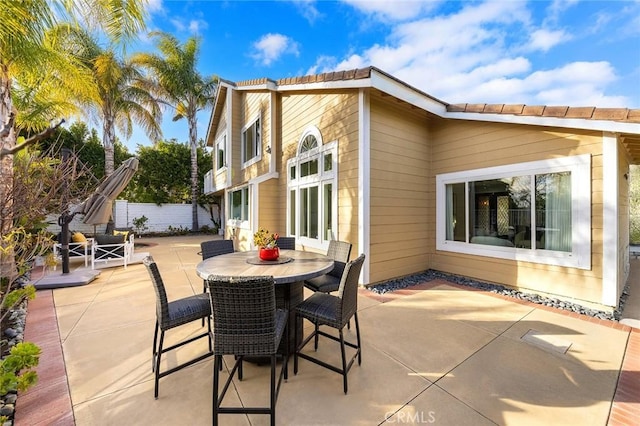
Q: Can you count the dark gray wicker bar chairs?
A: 6